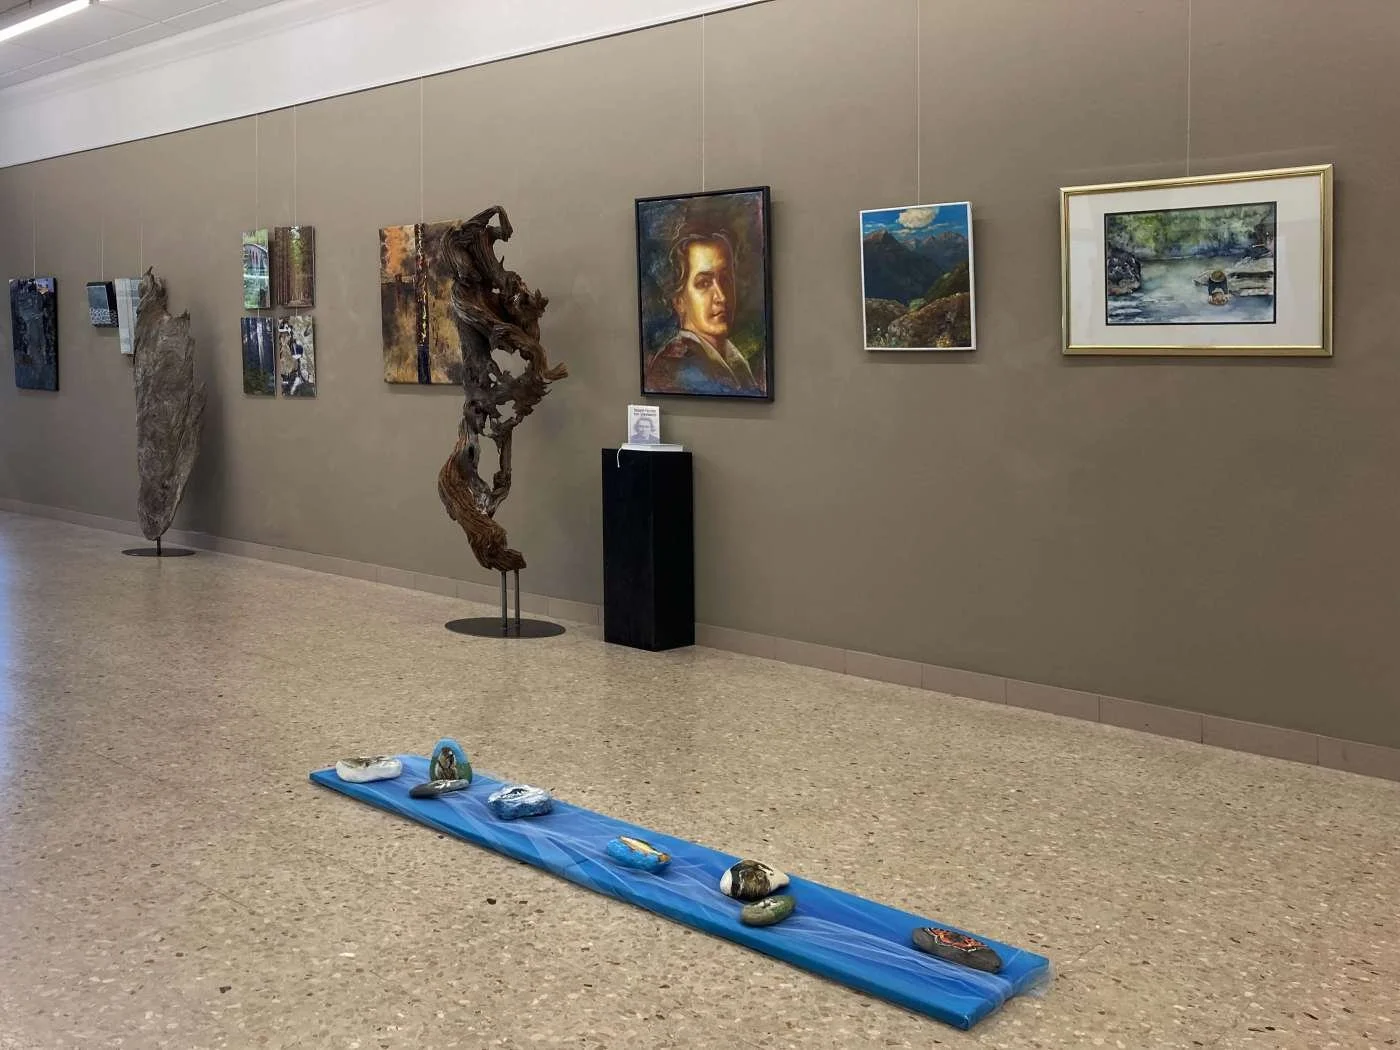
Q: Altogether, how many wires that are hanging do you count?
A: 9